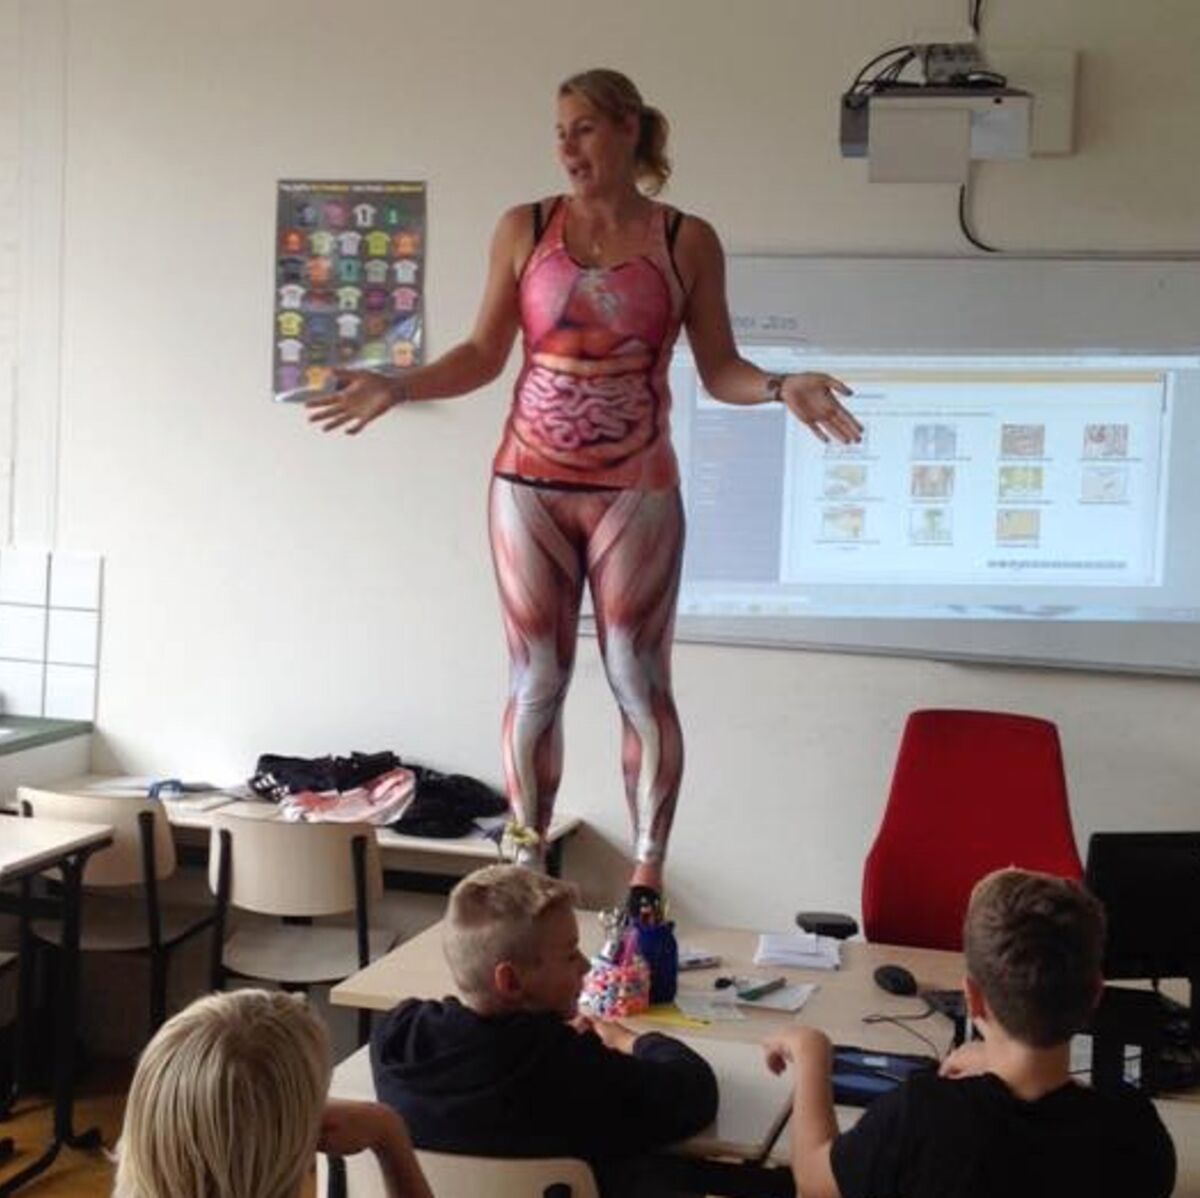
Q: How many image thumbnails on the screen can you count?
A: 11